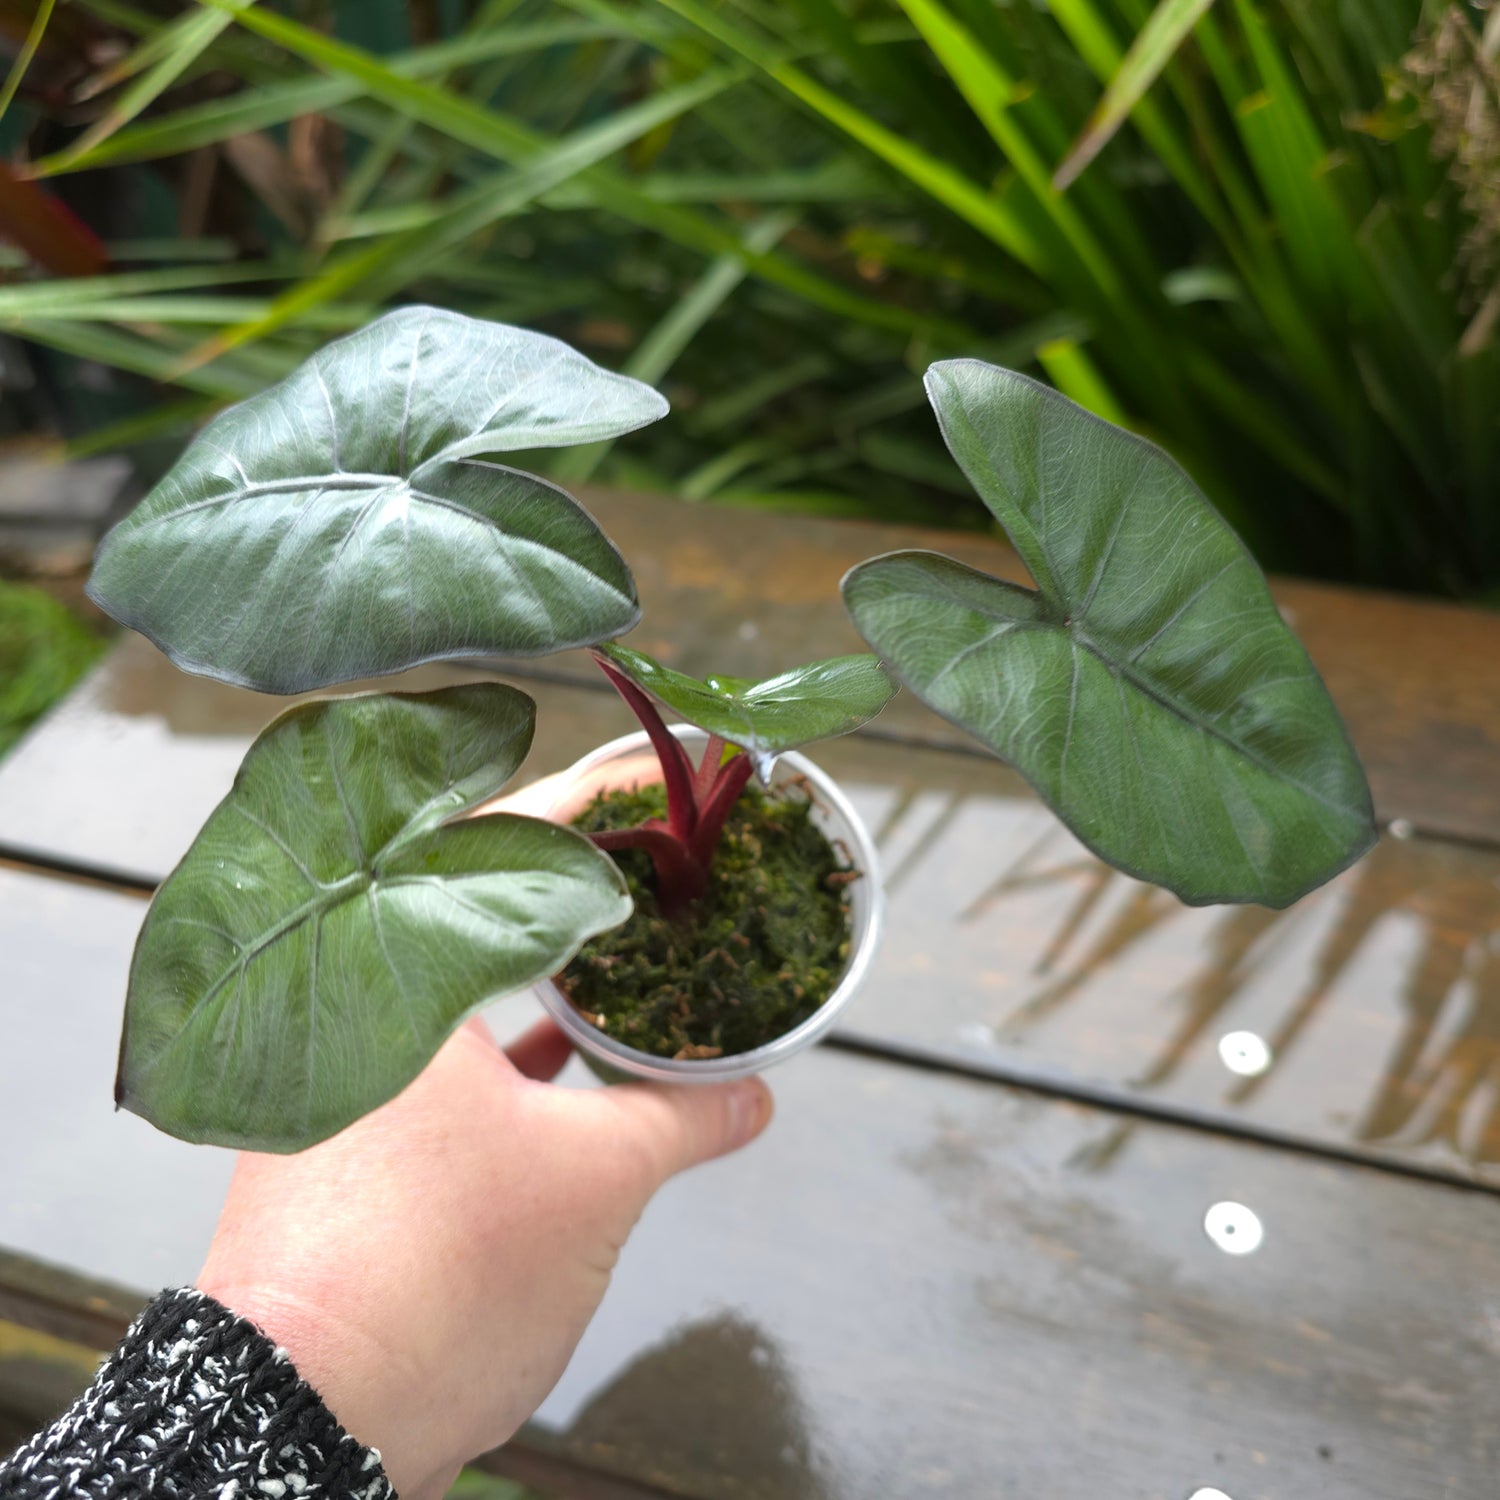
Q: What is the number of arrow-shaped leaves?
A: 4